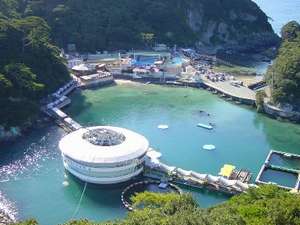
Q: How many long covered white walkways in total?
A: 2